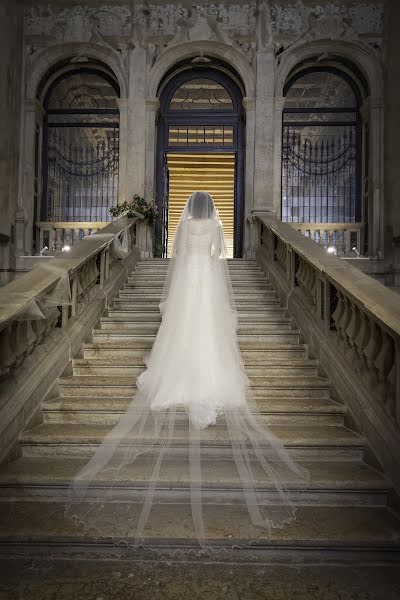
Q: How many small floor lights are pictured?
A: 4